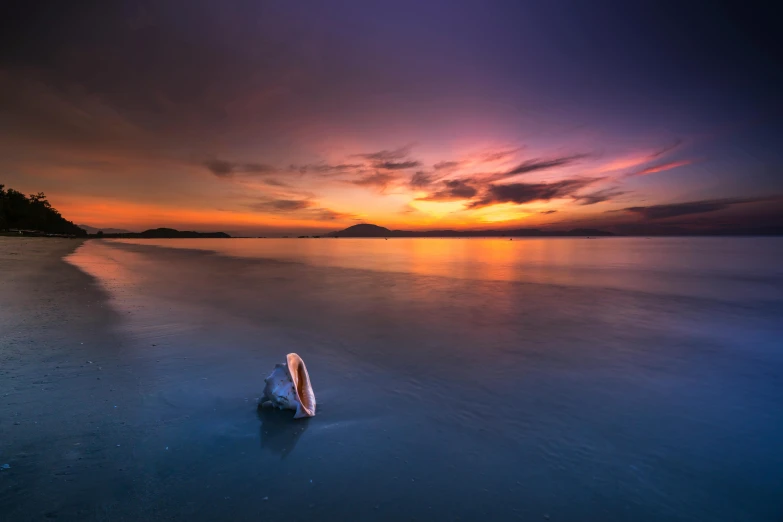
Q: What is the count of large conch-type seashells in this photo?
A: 1